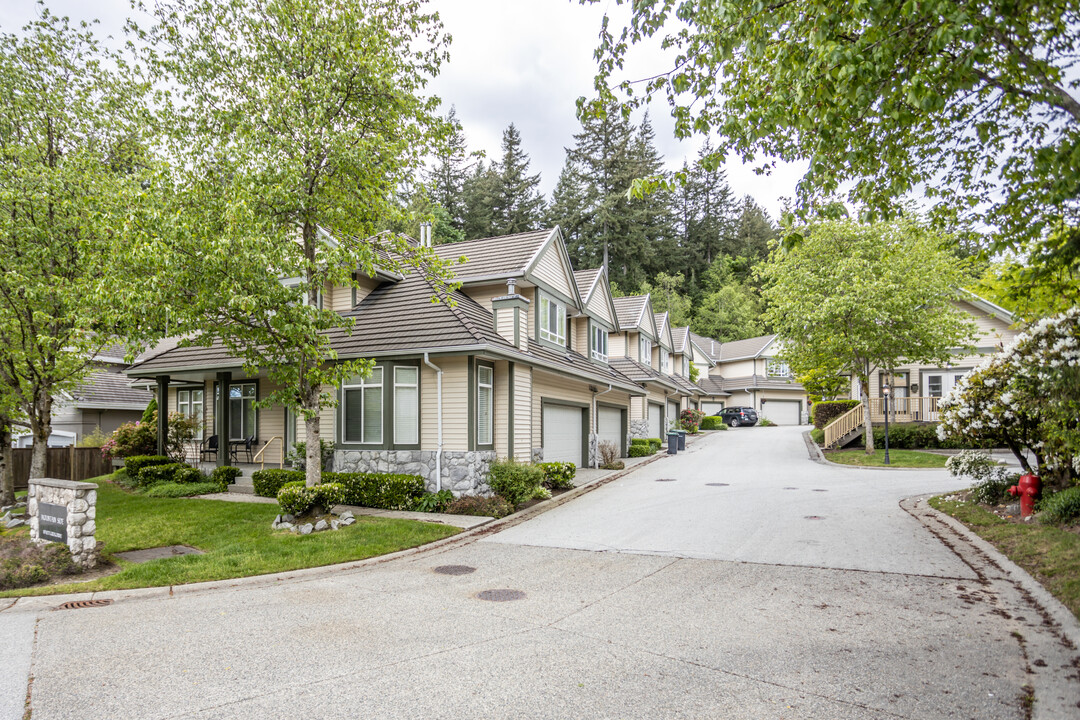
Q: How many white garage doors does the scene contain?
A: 7